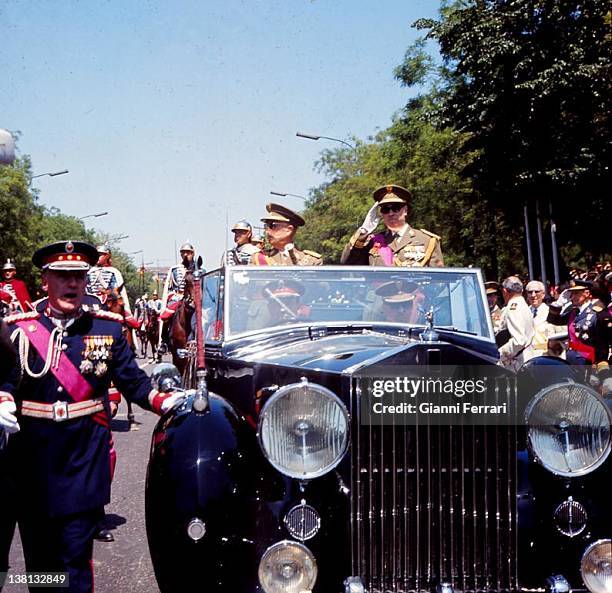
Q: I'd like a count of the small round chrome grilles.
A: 2